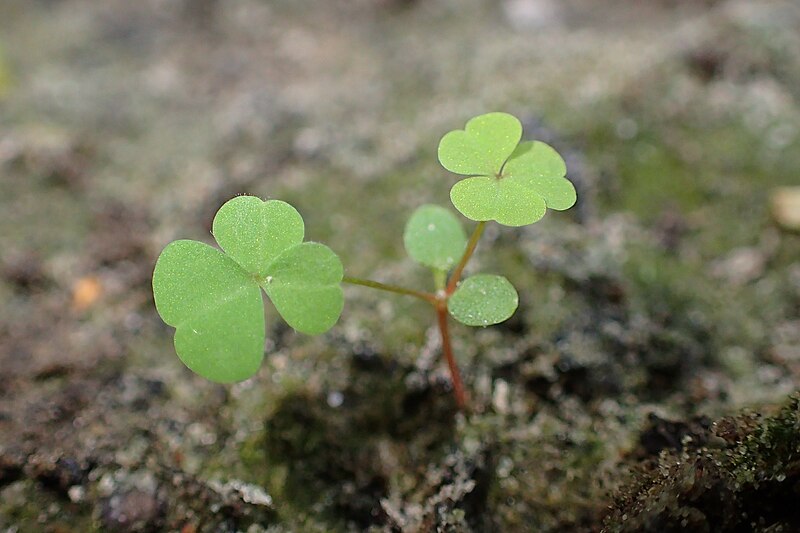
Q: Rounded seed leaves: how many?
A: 2